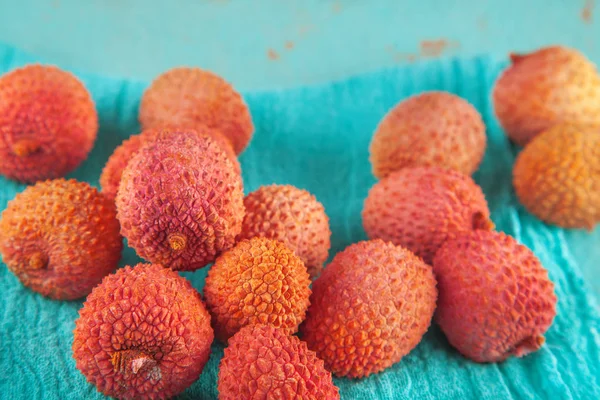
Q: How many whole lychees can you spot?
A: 15